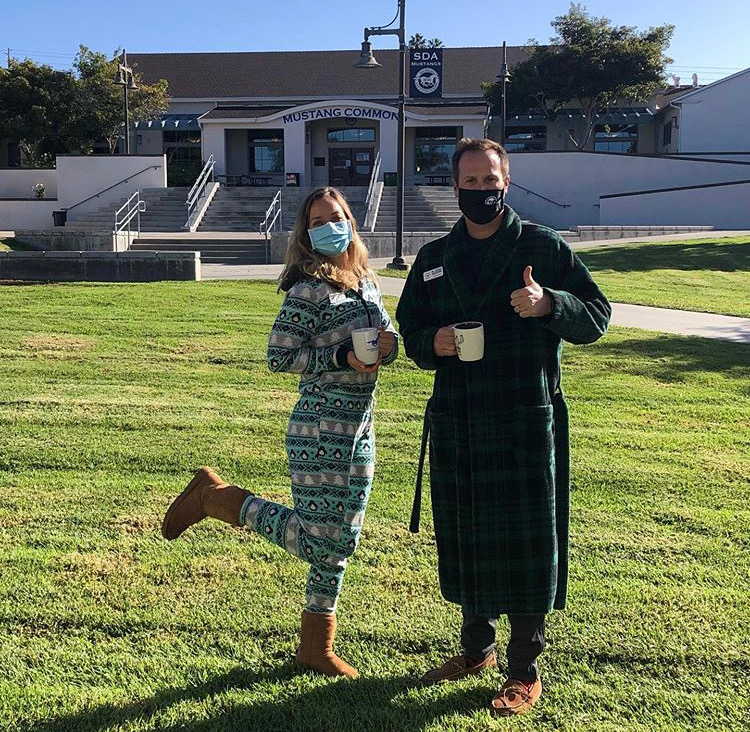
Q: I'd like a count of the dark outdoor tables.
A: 3